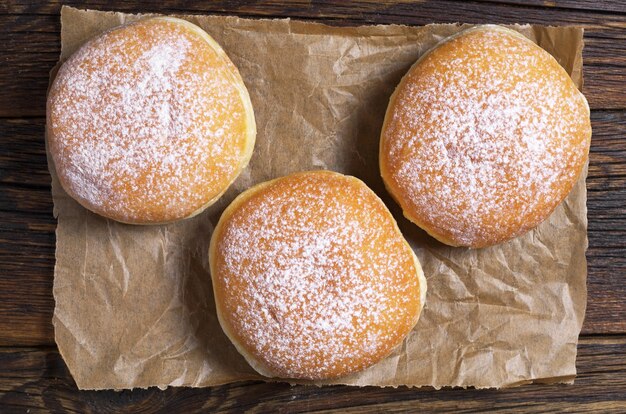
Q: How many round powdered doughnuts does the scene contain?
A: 3